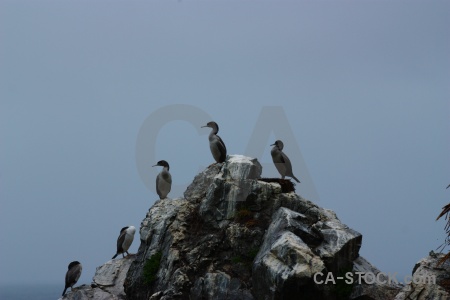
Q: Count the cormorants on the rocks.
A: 5